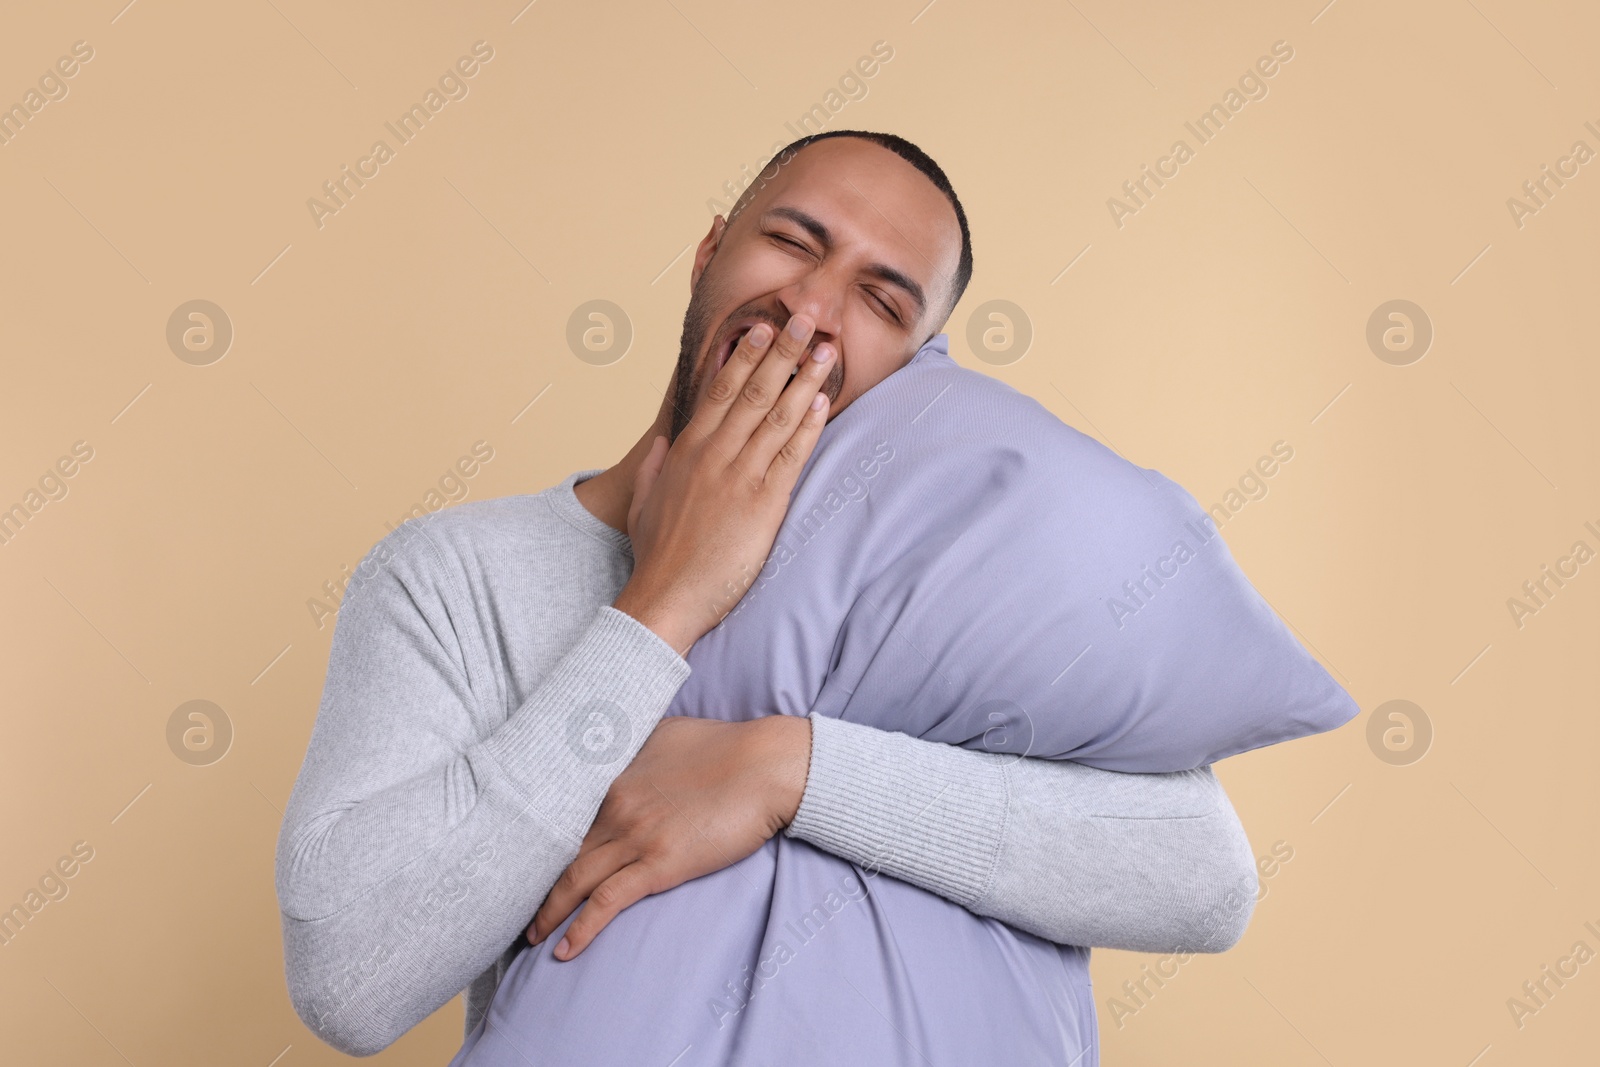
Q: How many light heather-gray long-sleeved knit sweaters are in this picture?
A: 1